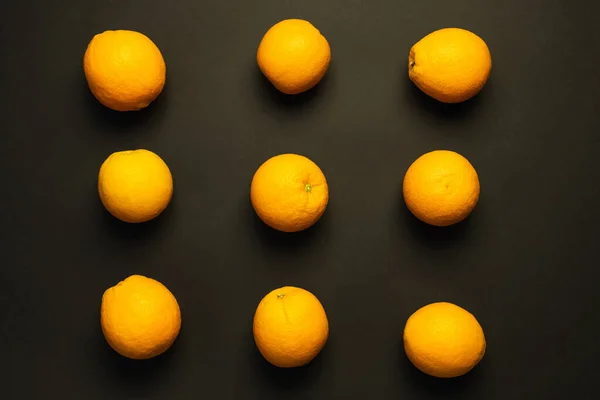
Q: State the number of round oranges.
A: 9